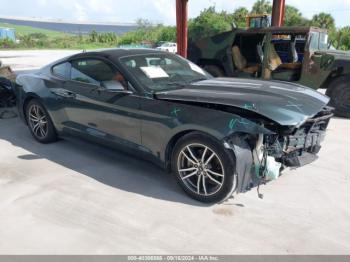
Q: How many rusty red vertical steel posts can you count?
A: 2